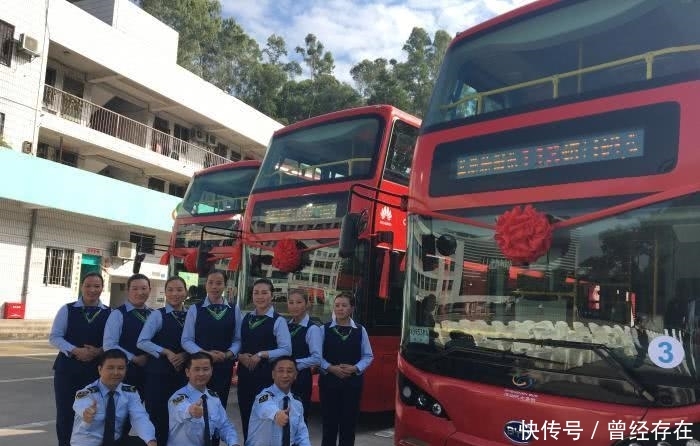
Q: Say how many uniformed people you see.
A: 10